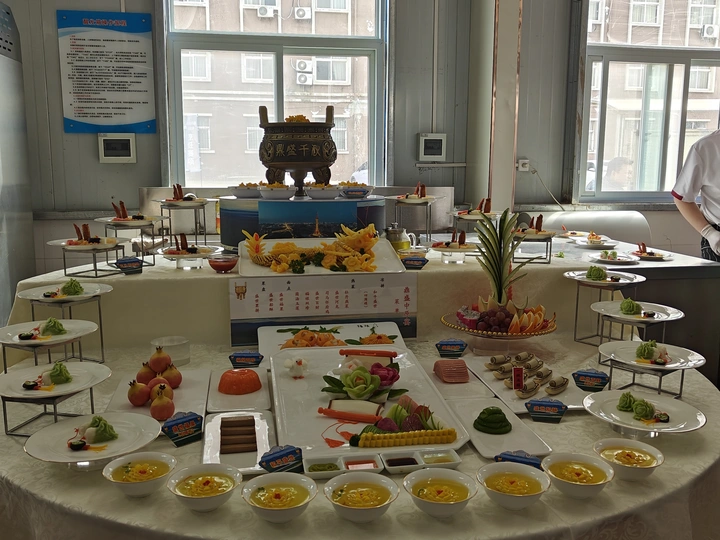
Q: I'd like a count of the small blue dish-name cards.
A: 10